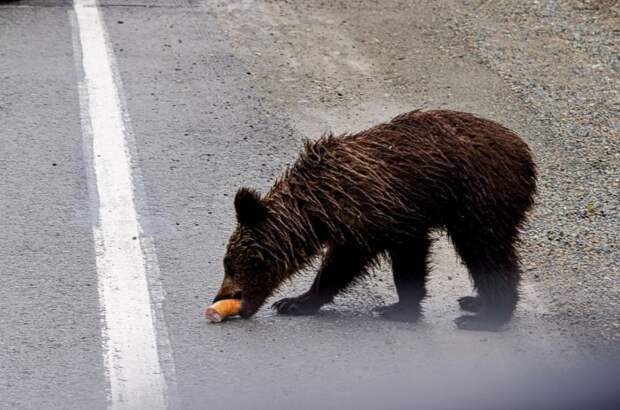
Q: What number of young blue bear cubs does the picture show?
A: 0